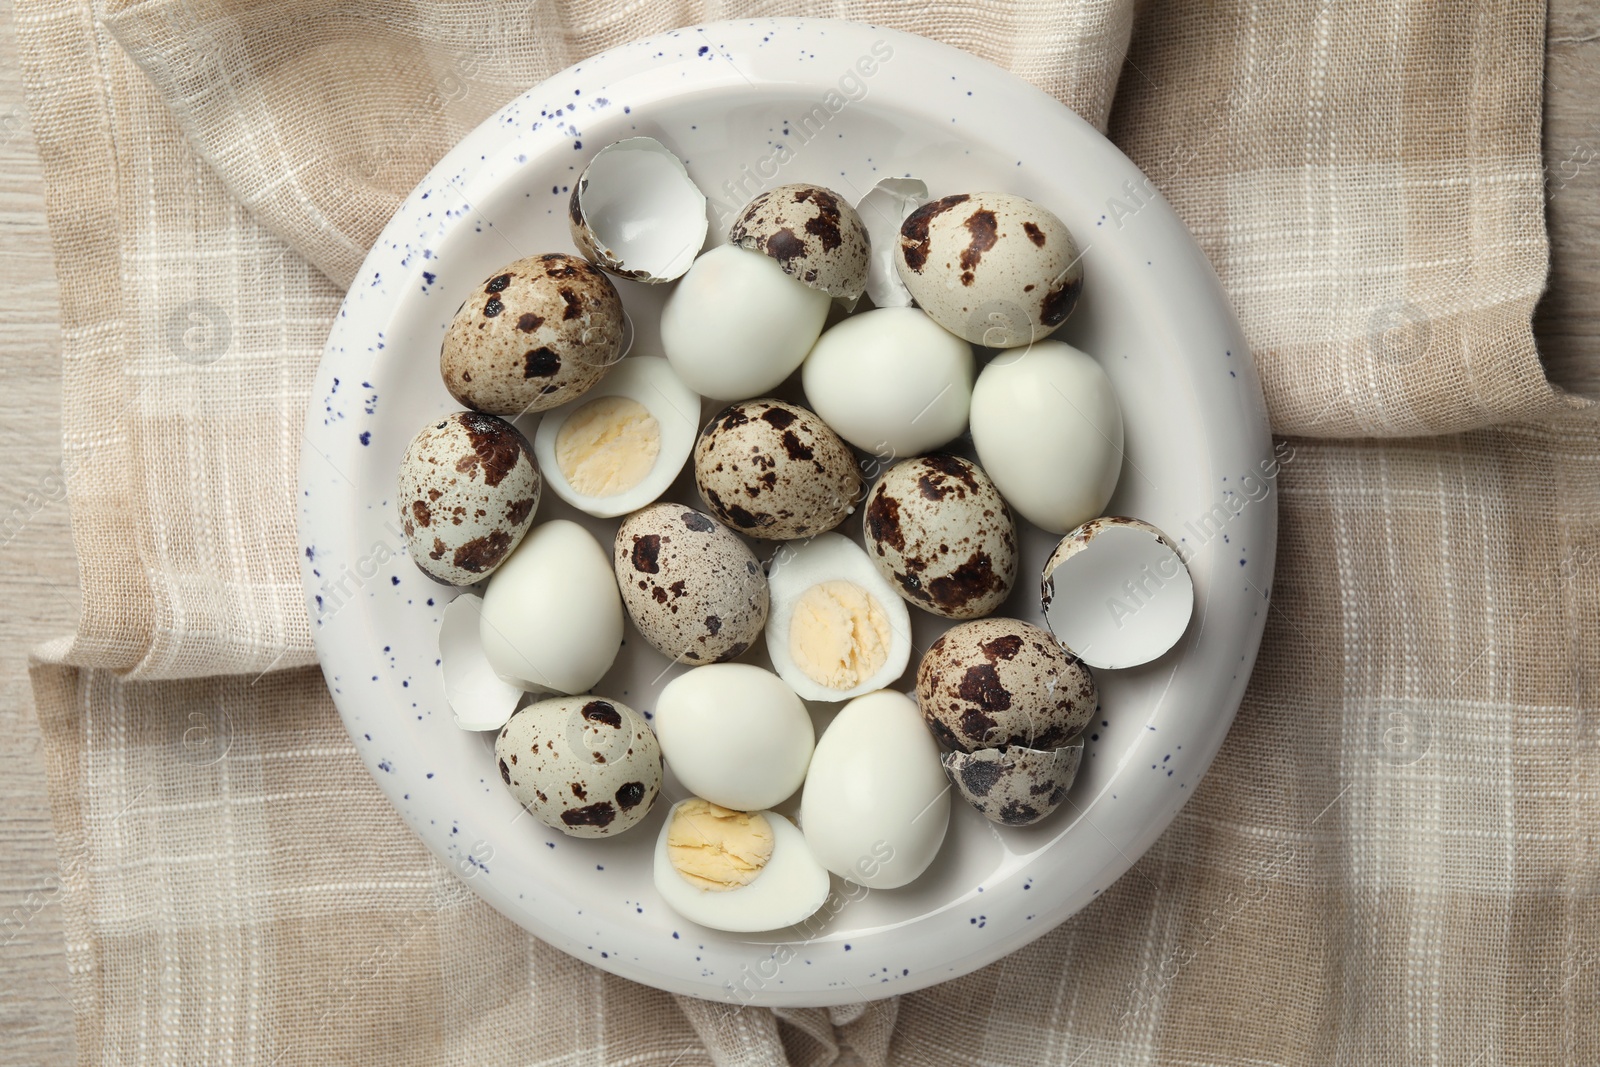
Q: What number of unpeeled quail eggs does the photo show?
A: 8